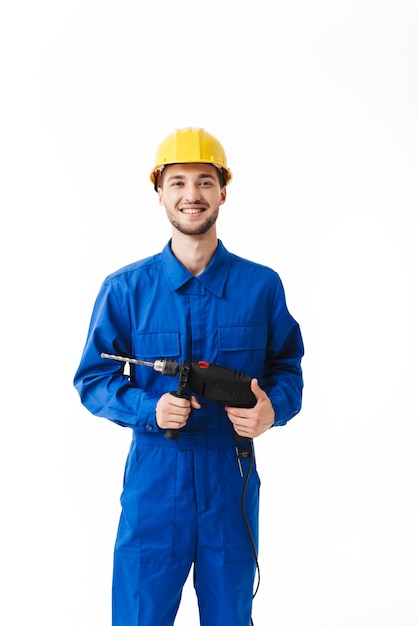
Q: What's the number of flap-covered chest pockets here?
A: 2